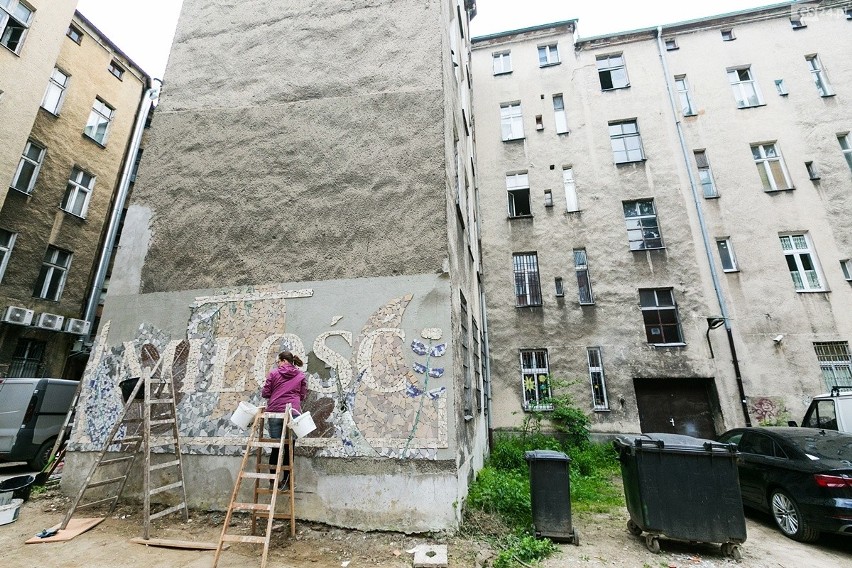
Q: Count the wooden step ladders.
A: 2